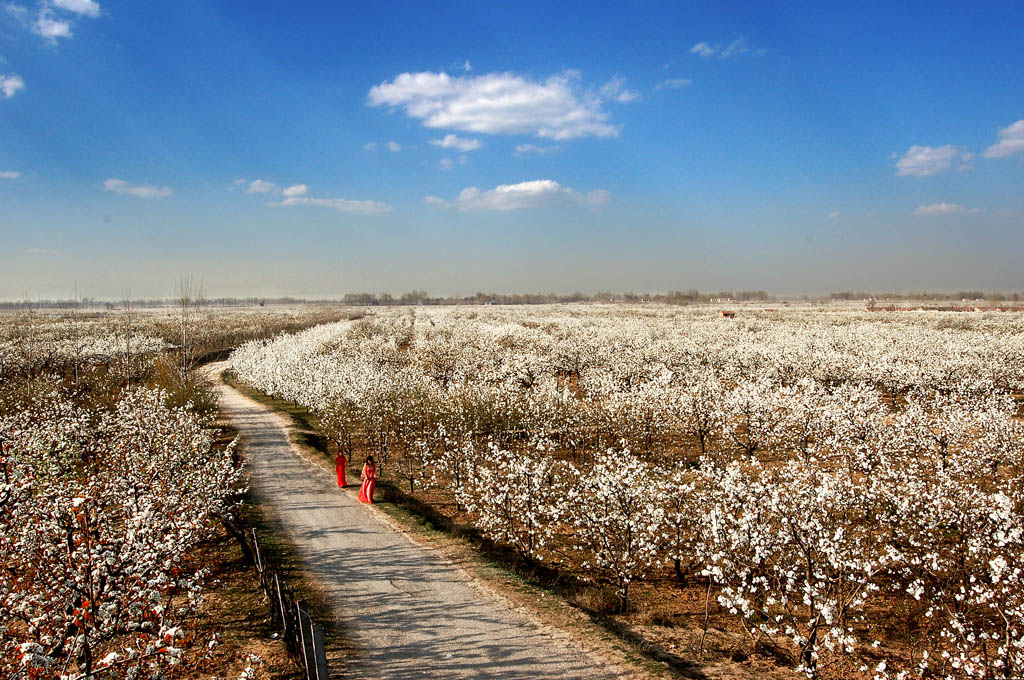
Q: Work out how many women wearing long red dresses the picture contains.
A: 2